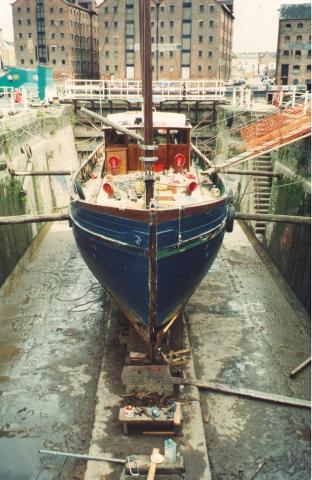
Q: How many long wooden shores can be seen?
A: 4